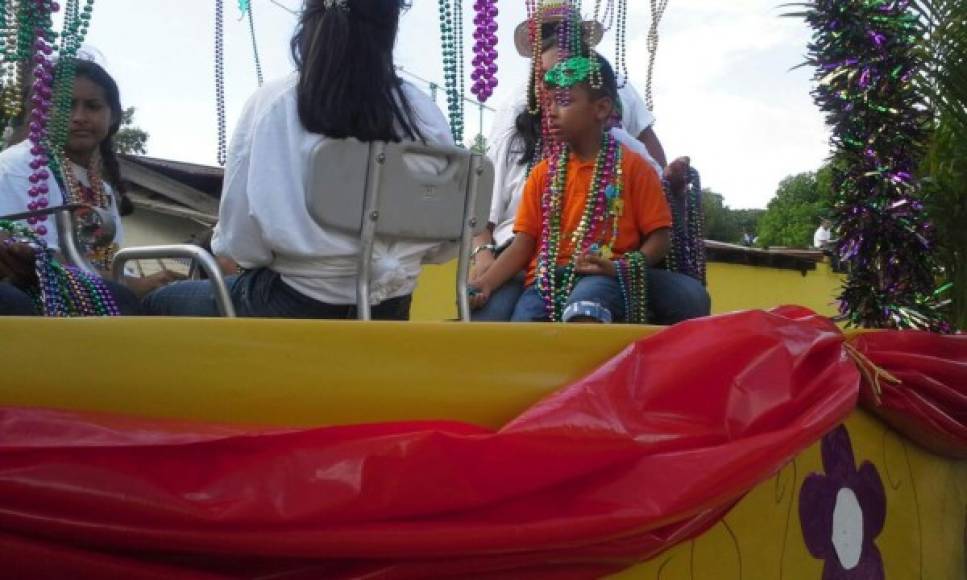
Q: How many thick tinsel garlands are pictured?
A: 1